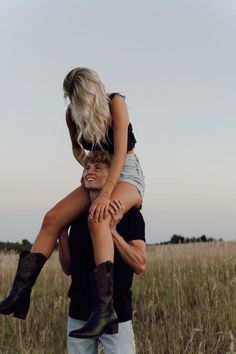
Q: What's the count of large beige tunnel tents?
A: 0